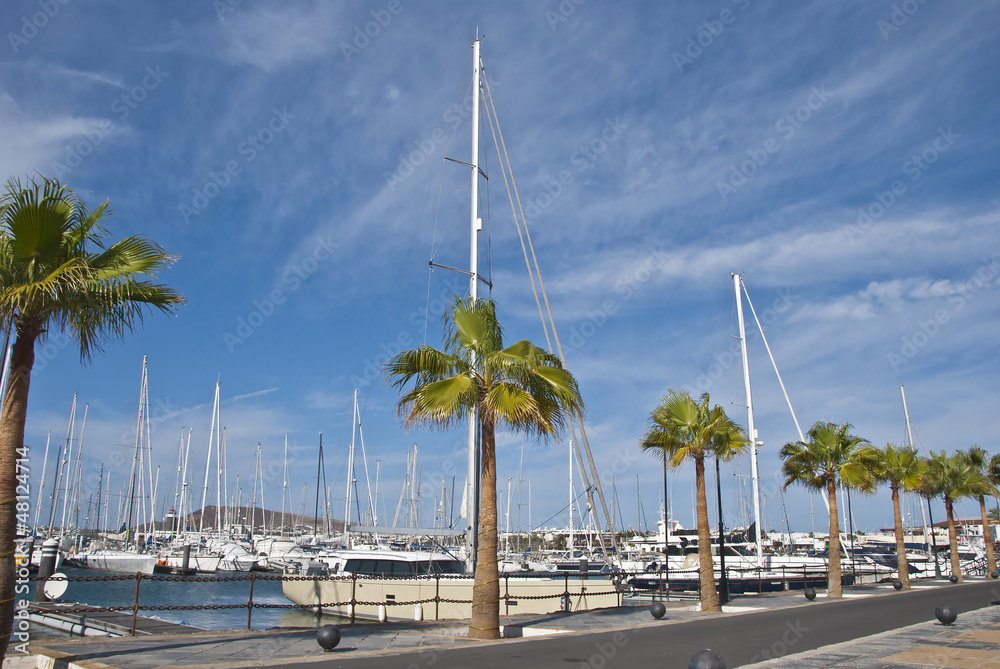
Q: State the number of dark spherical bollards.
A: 8